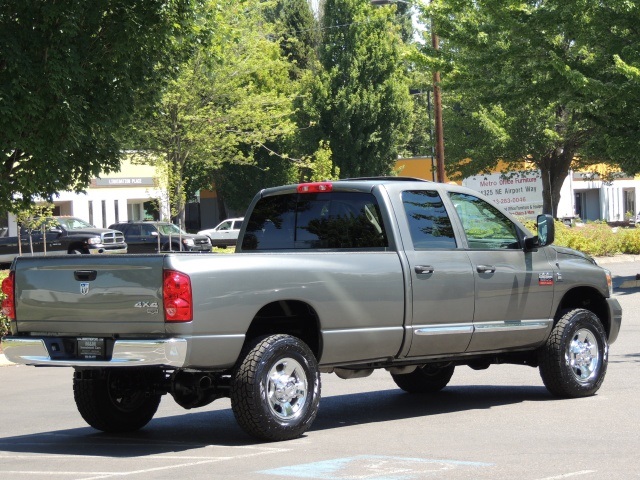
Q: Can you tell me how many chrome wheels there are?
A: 2